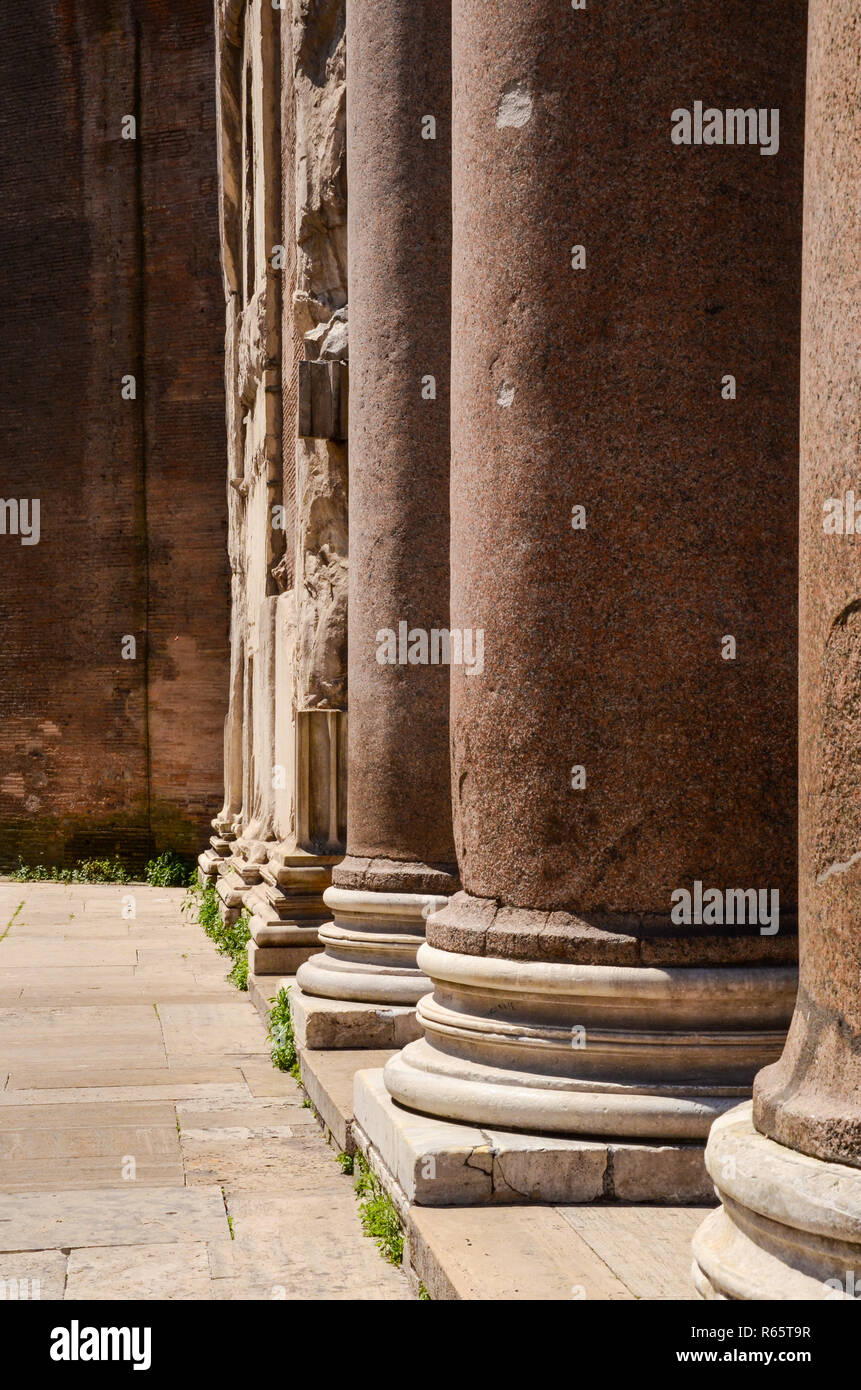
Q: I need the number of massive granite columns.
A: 3